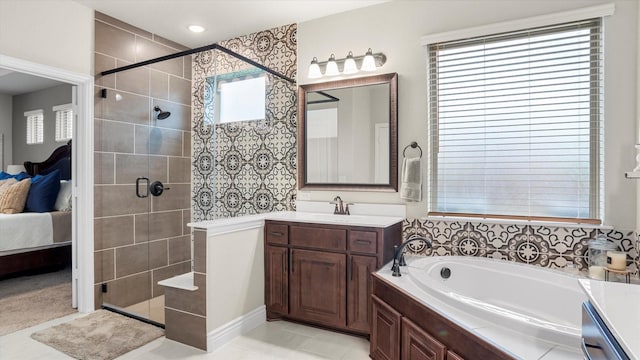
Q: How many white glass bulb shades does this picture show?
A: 4